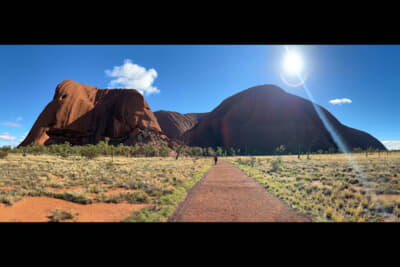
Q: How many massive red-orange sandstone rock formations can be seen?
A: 2